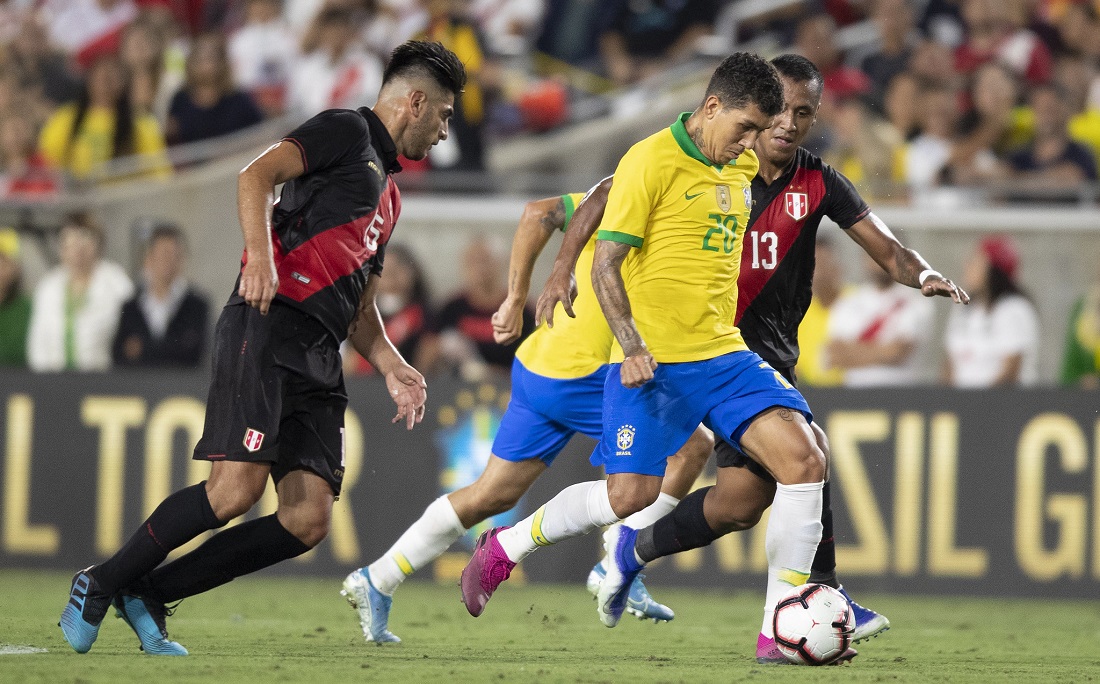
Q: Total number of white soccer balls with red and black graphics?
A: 1